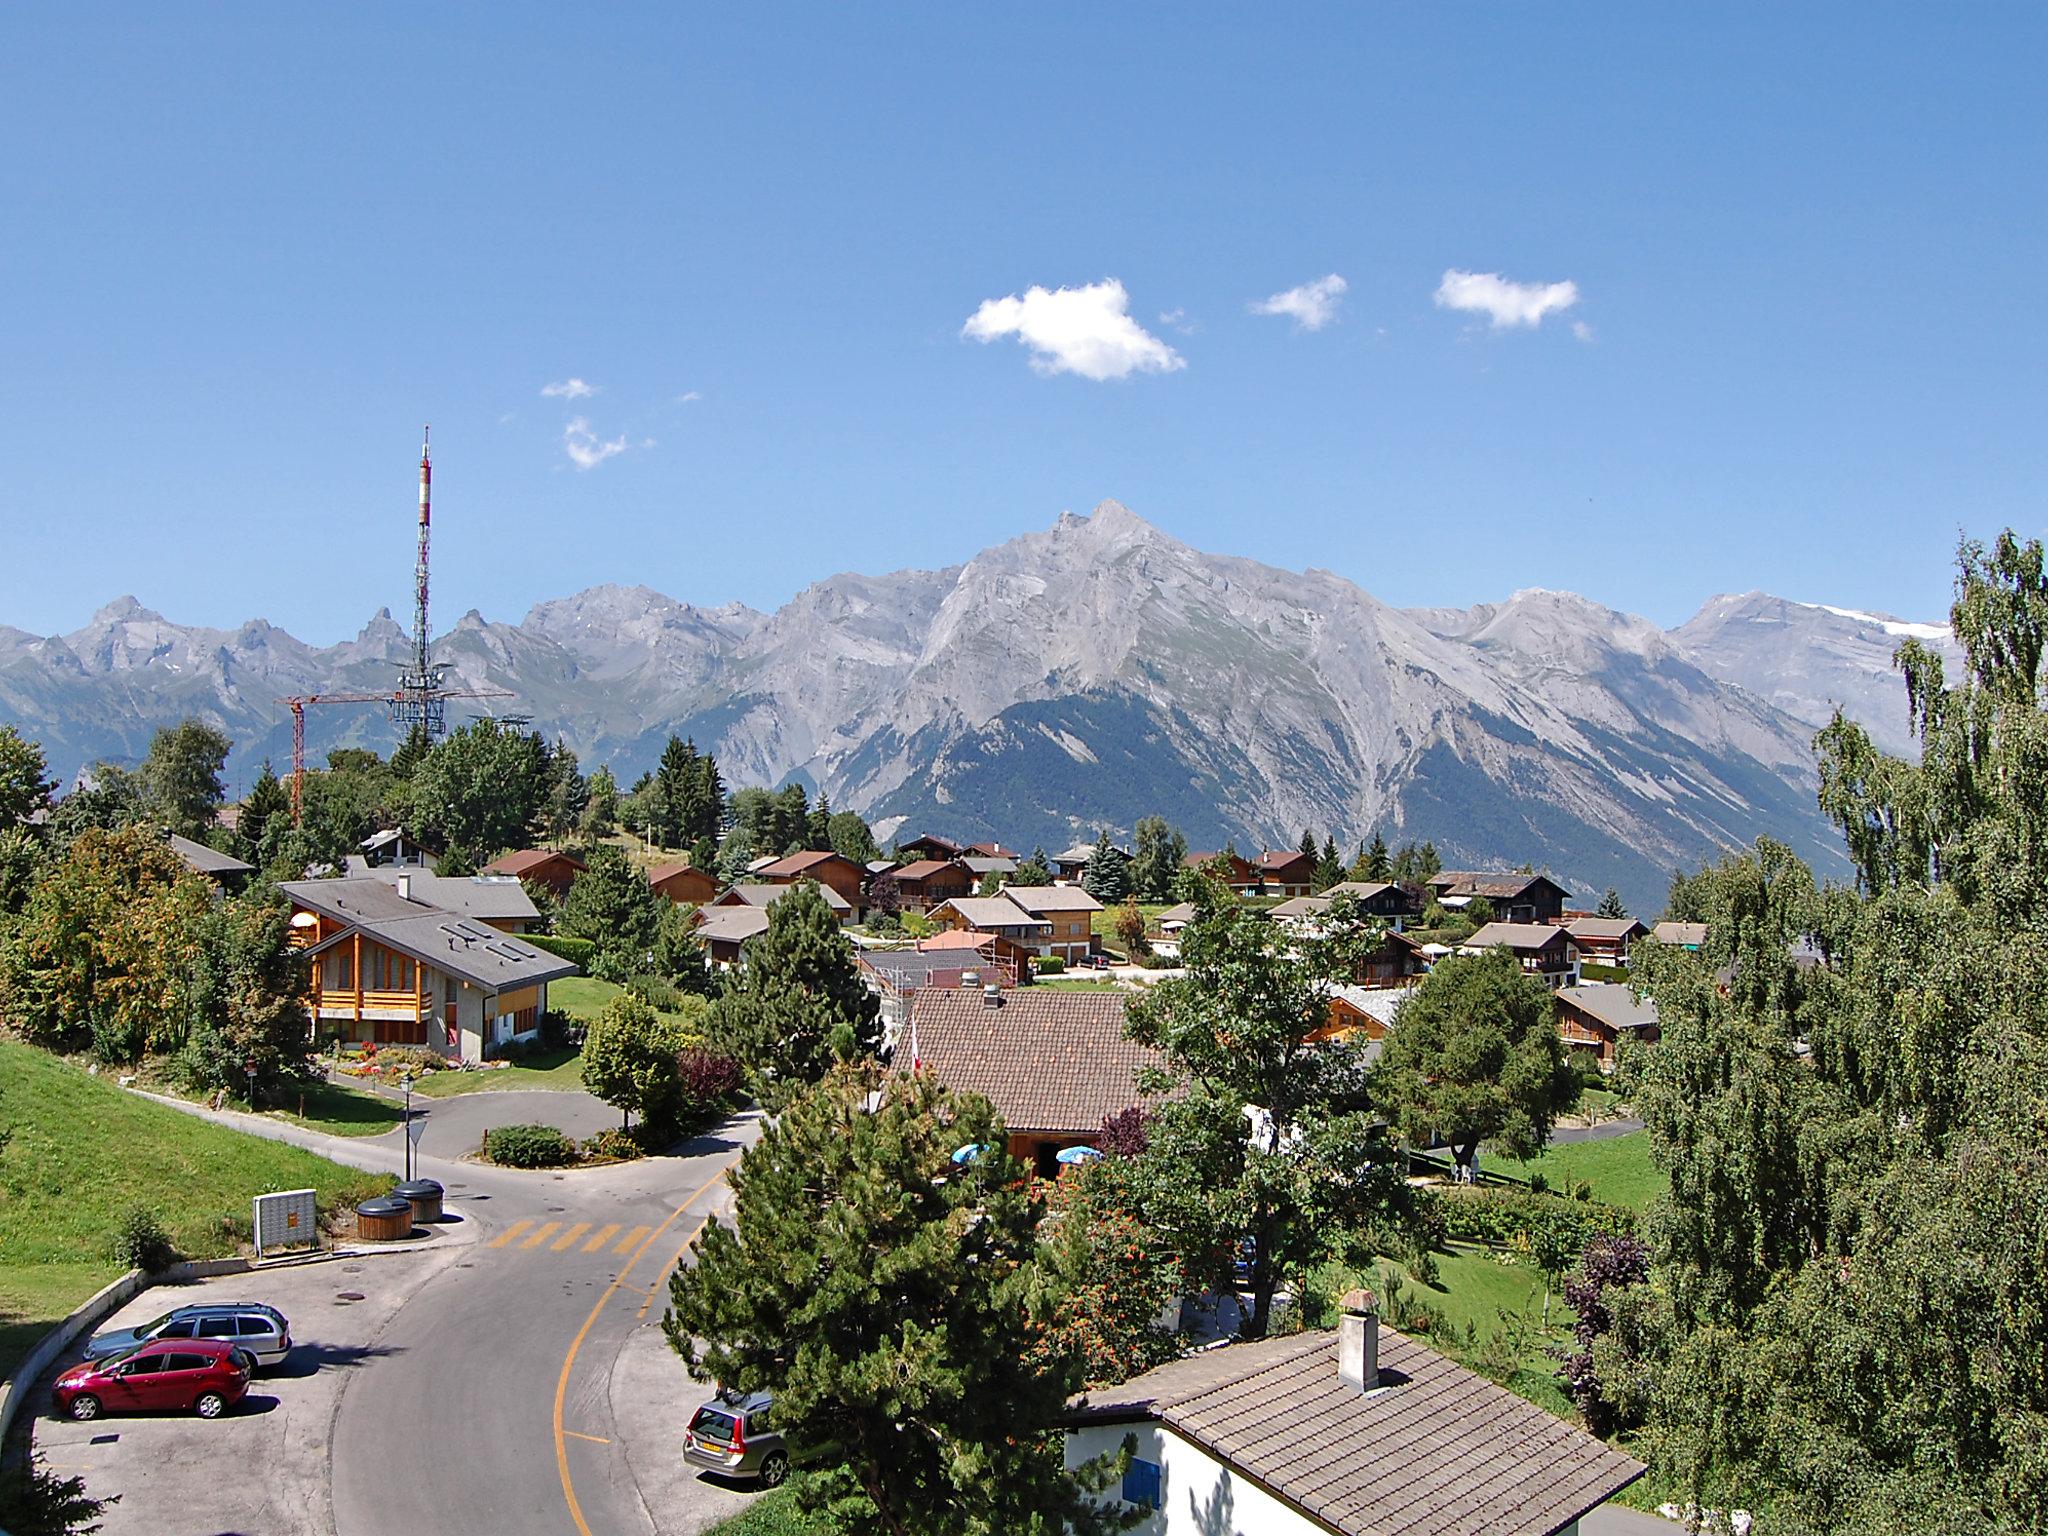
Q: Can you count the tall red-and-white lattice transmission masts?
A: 1